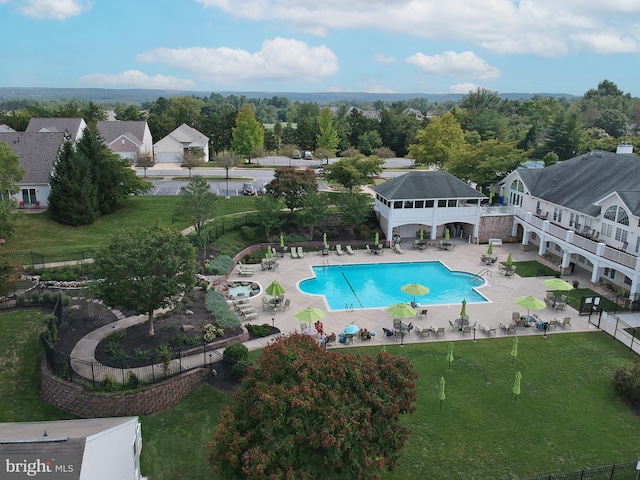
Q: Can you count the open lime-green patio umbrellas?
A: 6